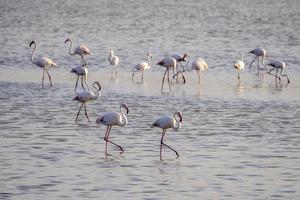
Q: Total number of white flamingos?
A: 14